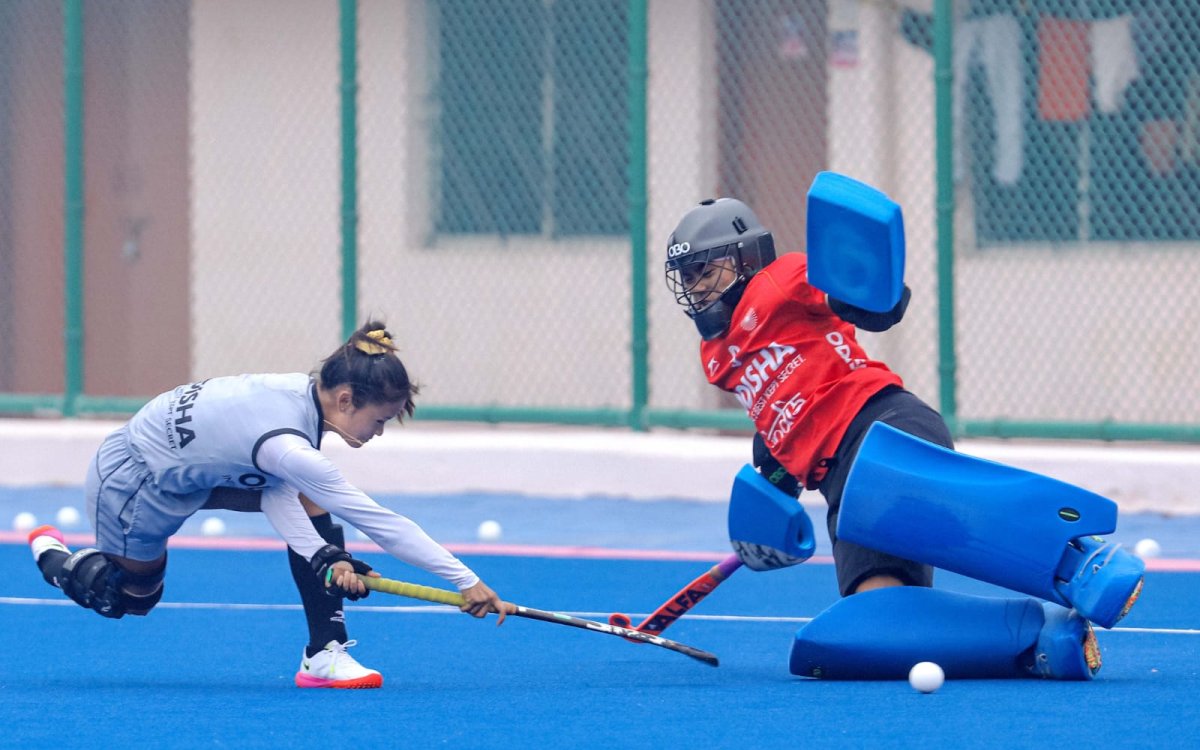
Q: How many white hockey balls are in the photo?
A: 6